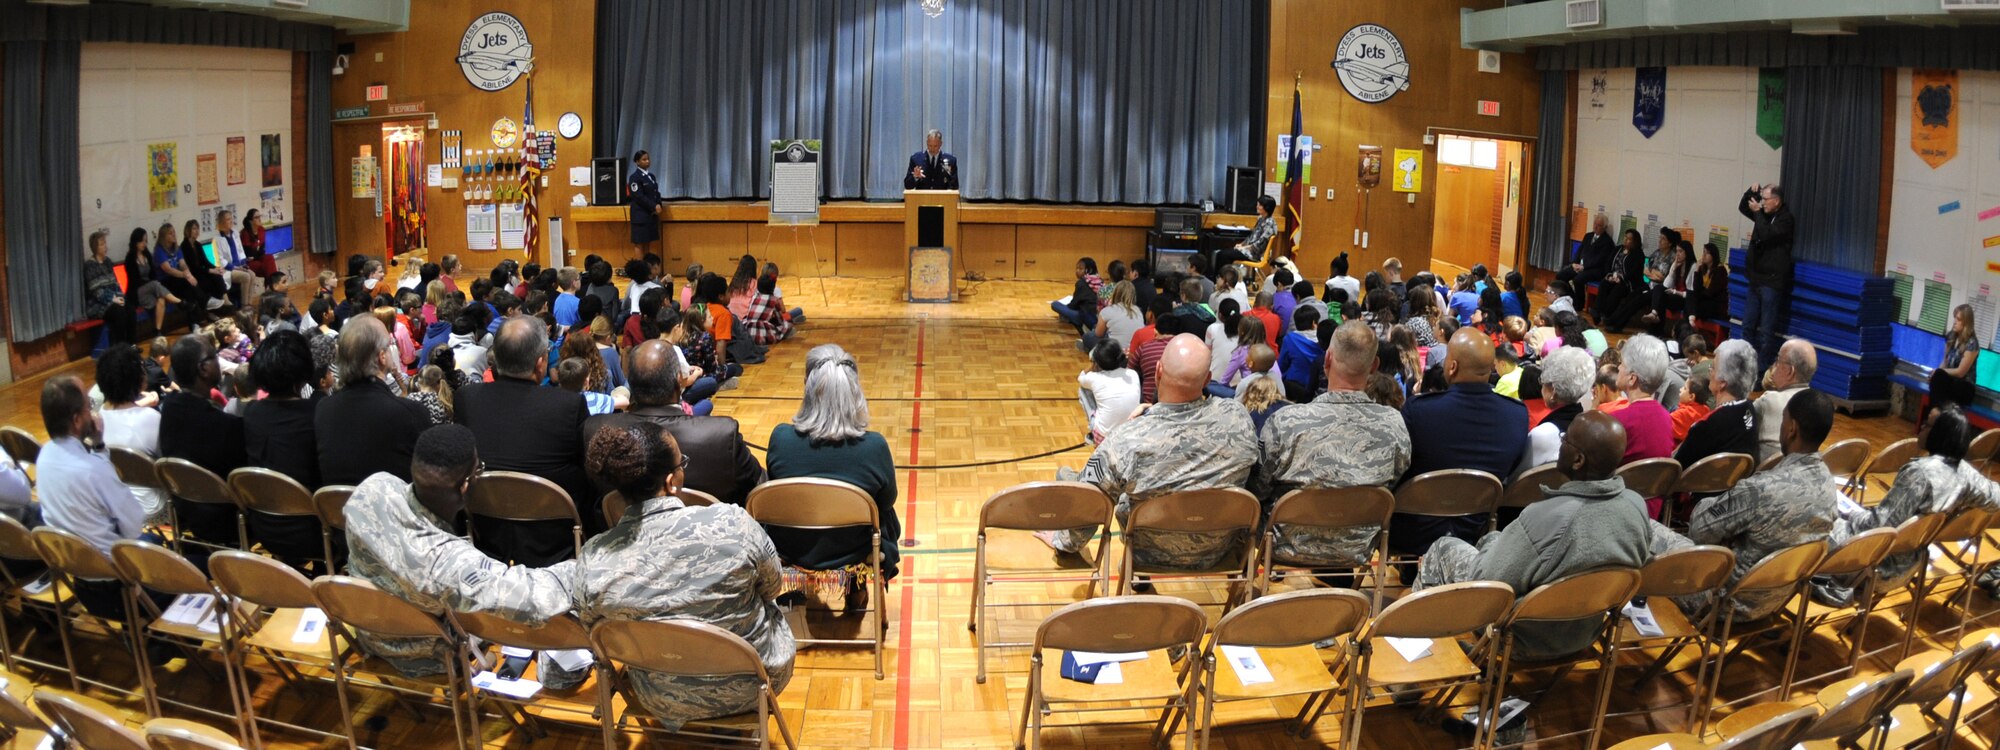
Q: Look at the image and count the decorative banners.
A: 4